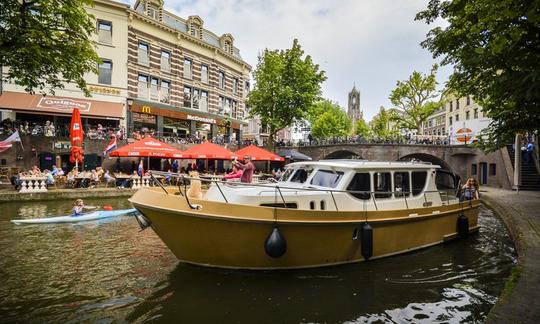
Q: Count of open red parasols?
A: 3